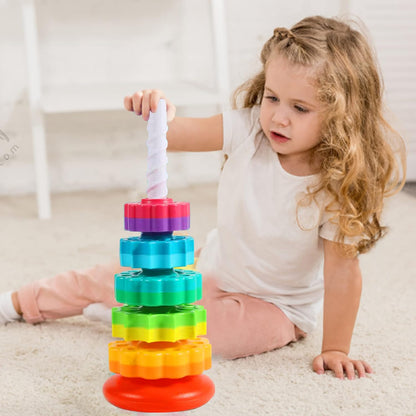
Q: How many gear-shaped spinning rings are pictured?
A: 5